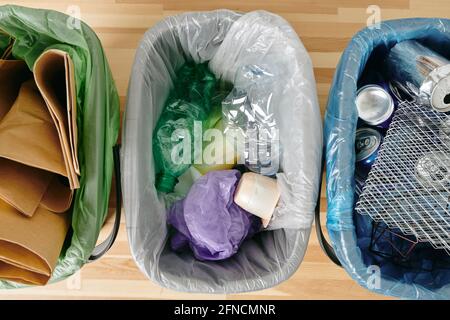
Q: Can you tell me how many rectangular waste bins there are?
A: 3